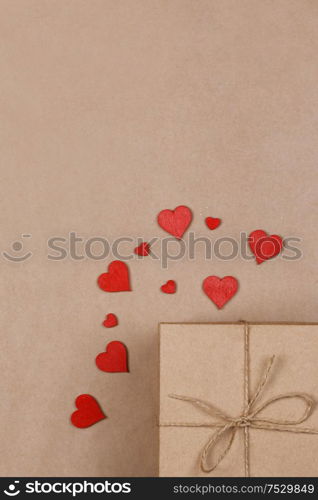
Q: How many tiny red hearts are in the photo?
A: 4